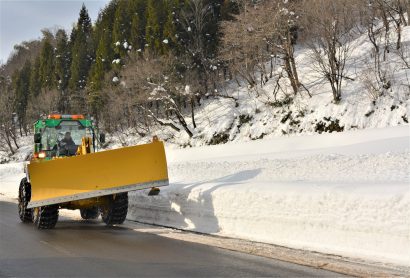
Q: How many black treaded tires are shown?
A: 4